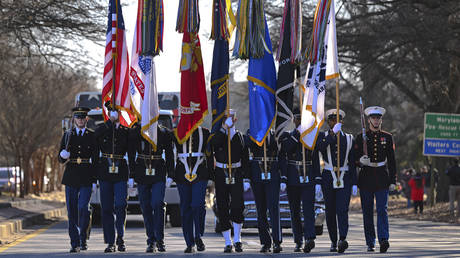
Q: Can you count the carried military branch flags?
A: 6